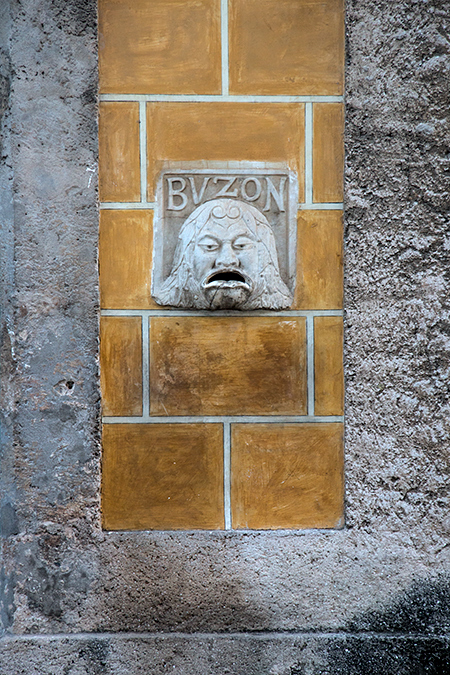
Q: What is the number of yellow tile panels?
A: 12